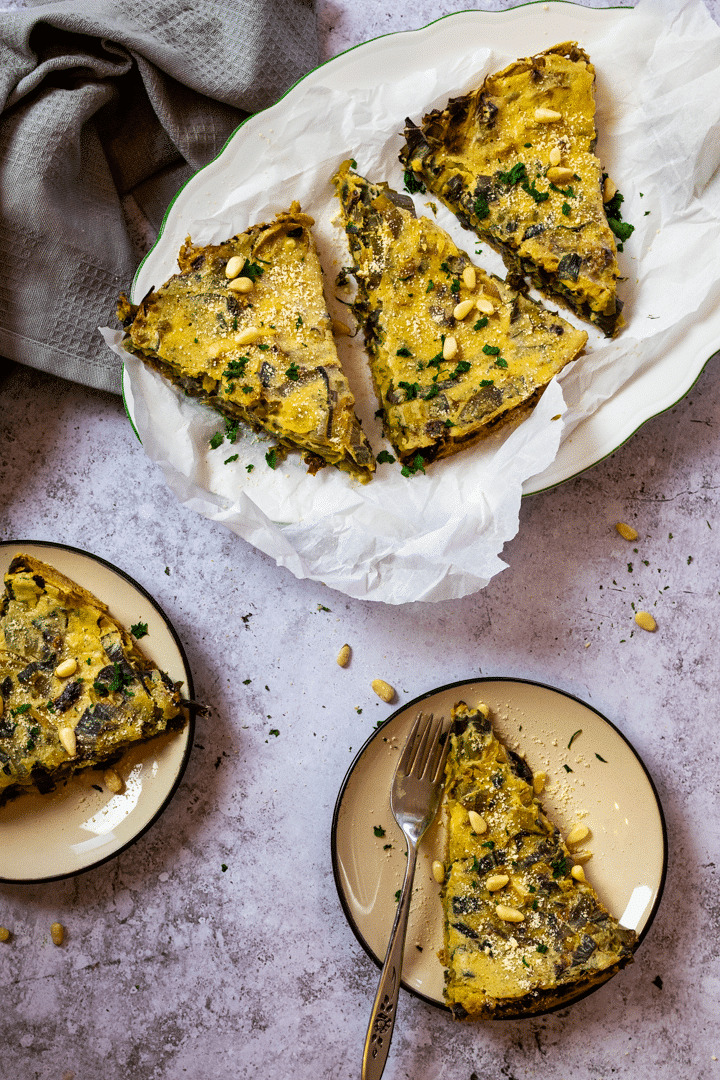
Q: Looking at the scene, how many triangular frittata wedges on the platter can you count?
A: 3